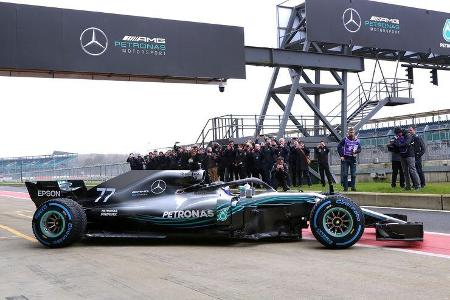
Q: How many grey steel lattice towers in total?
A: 1